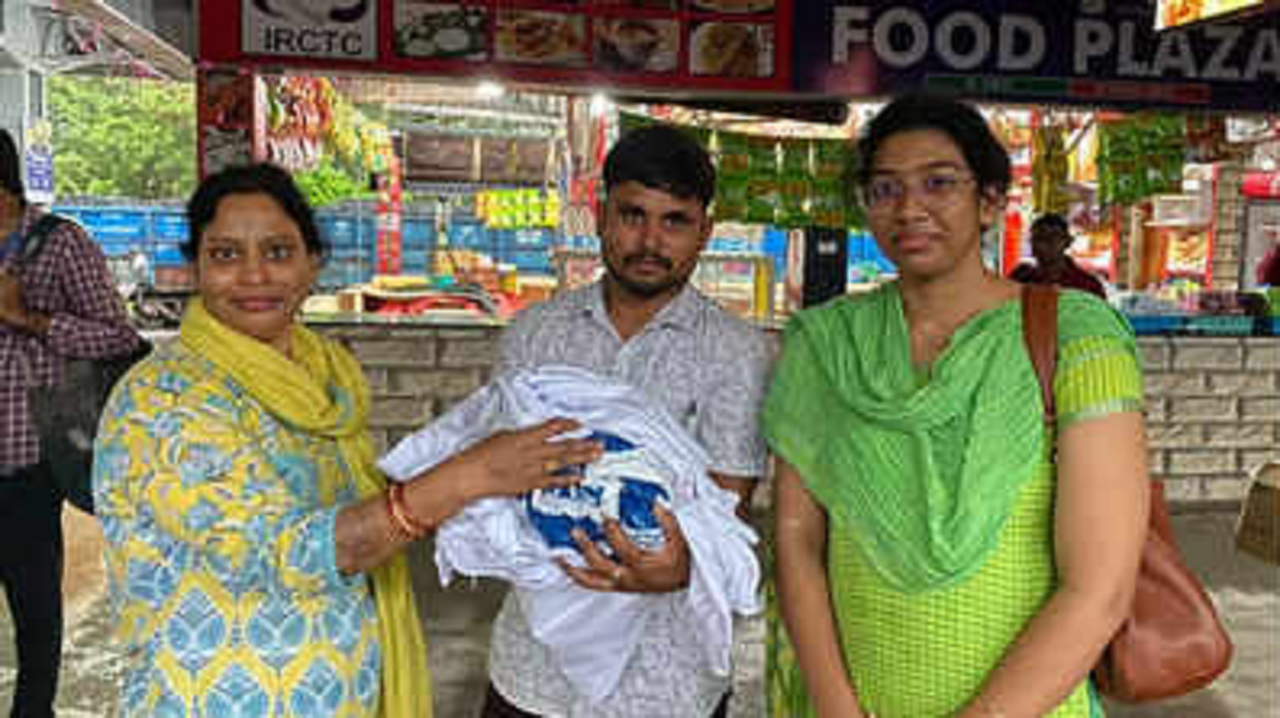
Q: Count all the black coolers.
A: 1